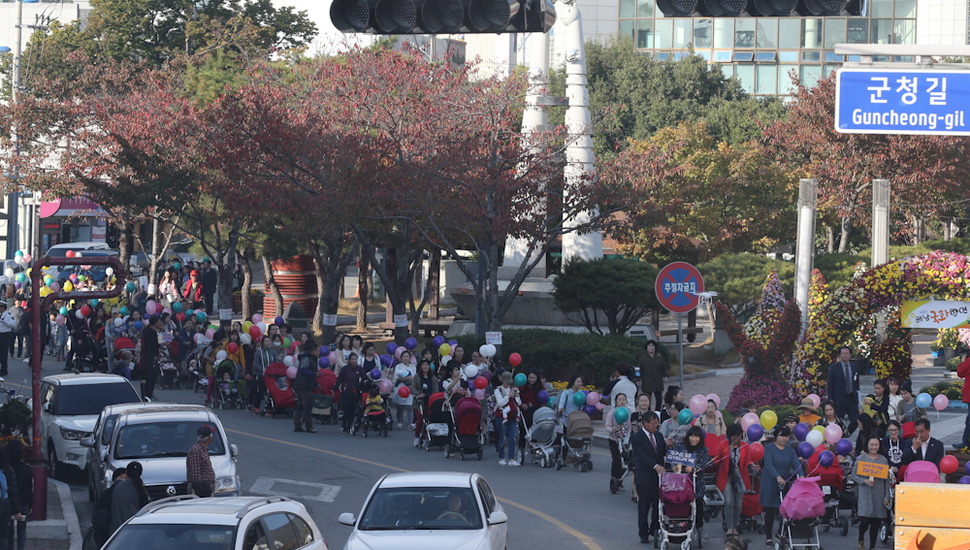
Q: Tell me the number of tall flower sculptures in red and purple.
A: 1